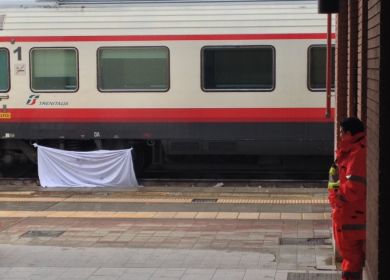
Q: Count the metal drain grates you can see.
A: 4